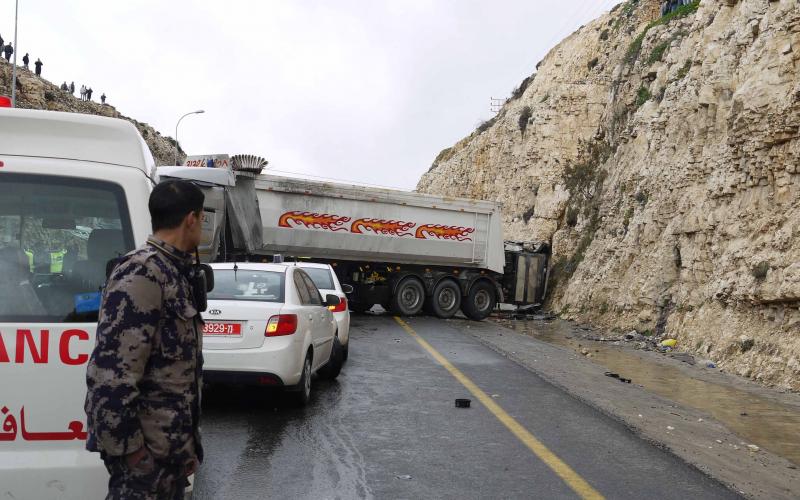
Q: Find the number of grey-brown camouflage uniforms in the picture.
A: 1